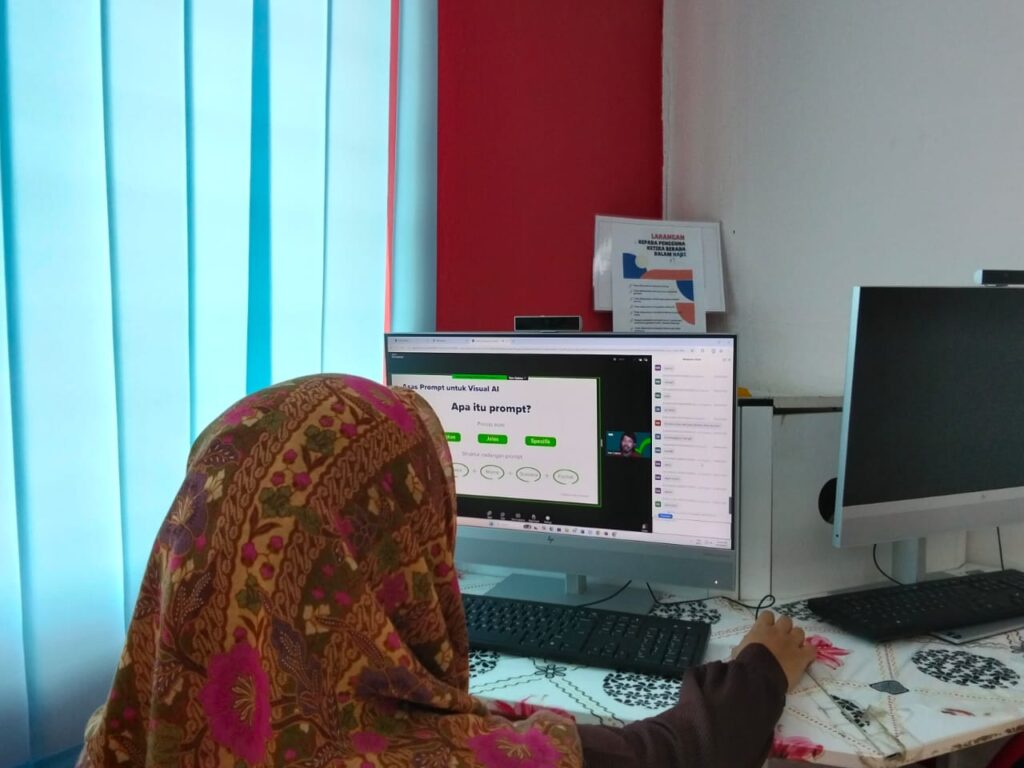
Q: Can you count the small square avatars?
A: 11